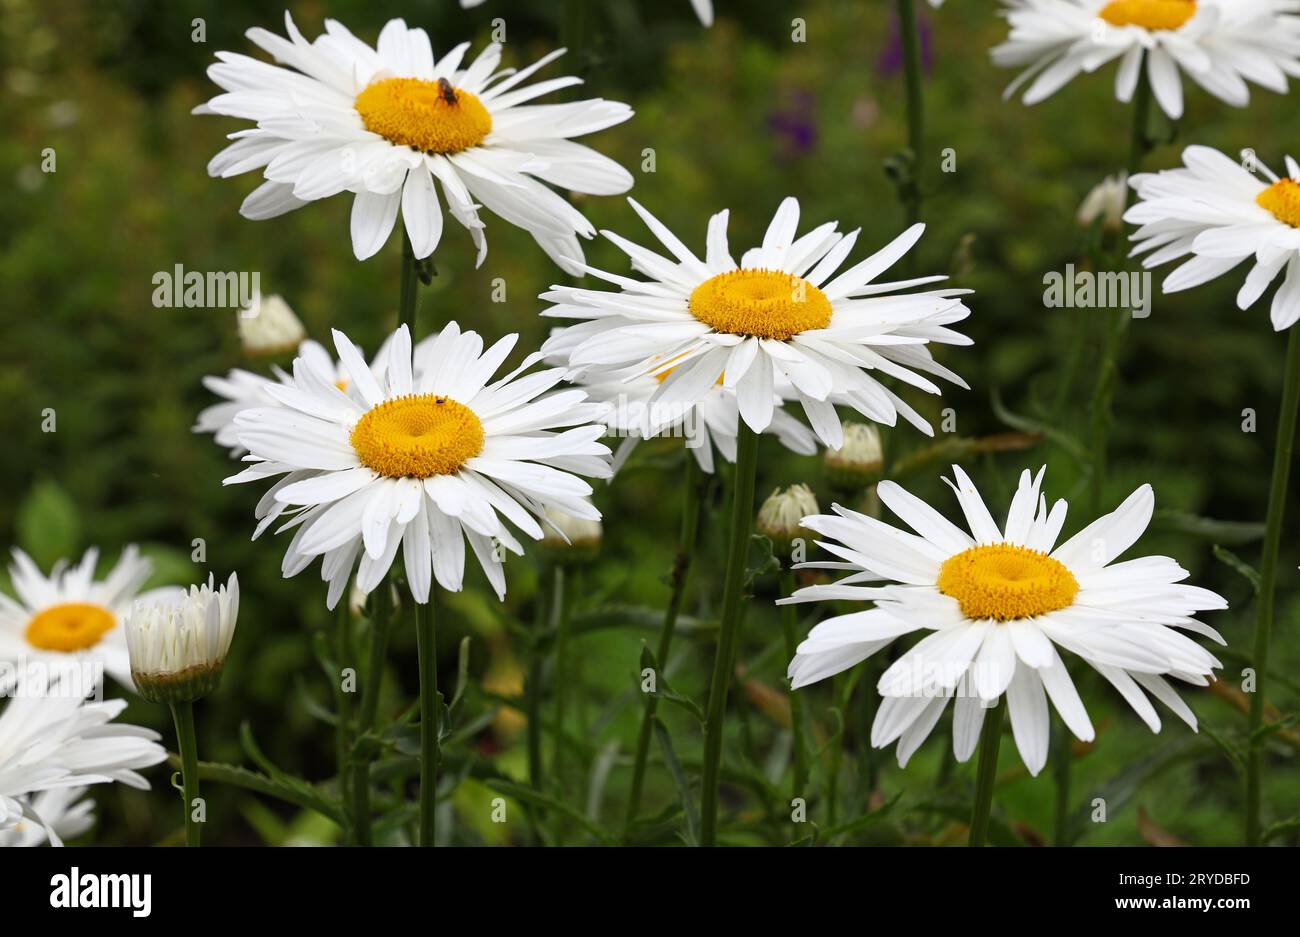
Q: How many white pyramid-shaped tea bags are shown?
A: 0